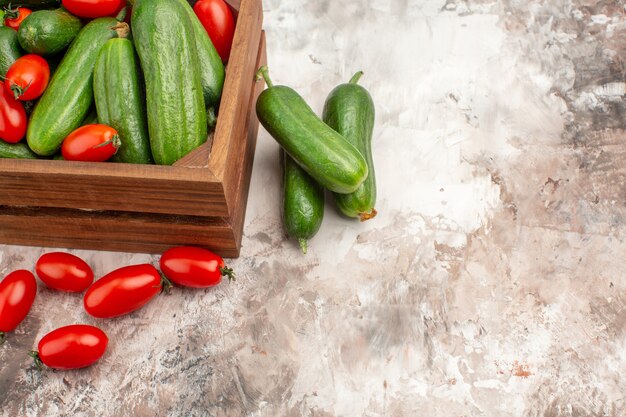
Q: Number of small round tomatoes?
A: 11